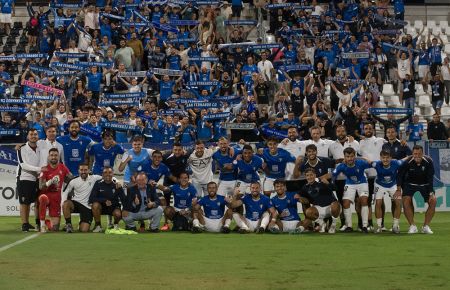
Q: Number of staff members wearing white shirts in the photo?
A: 7